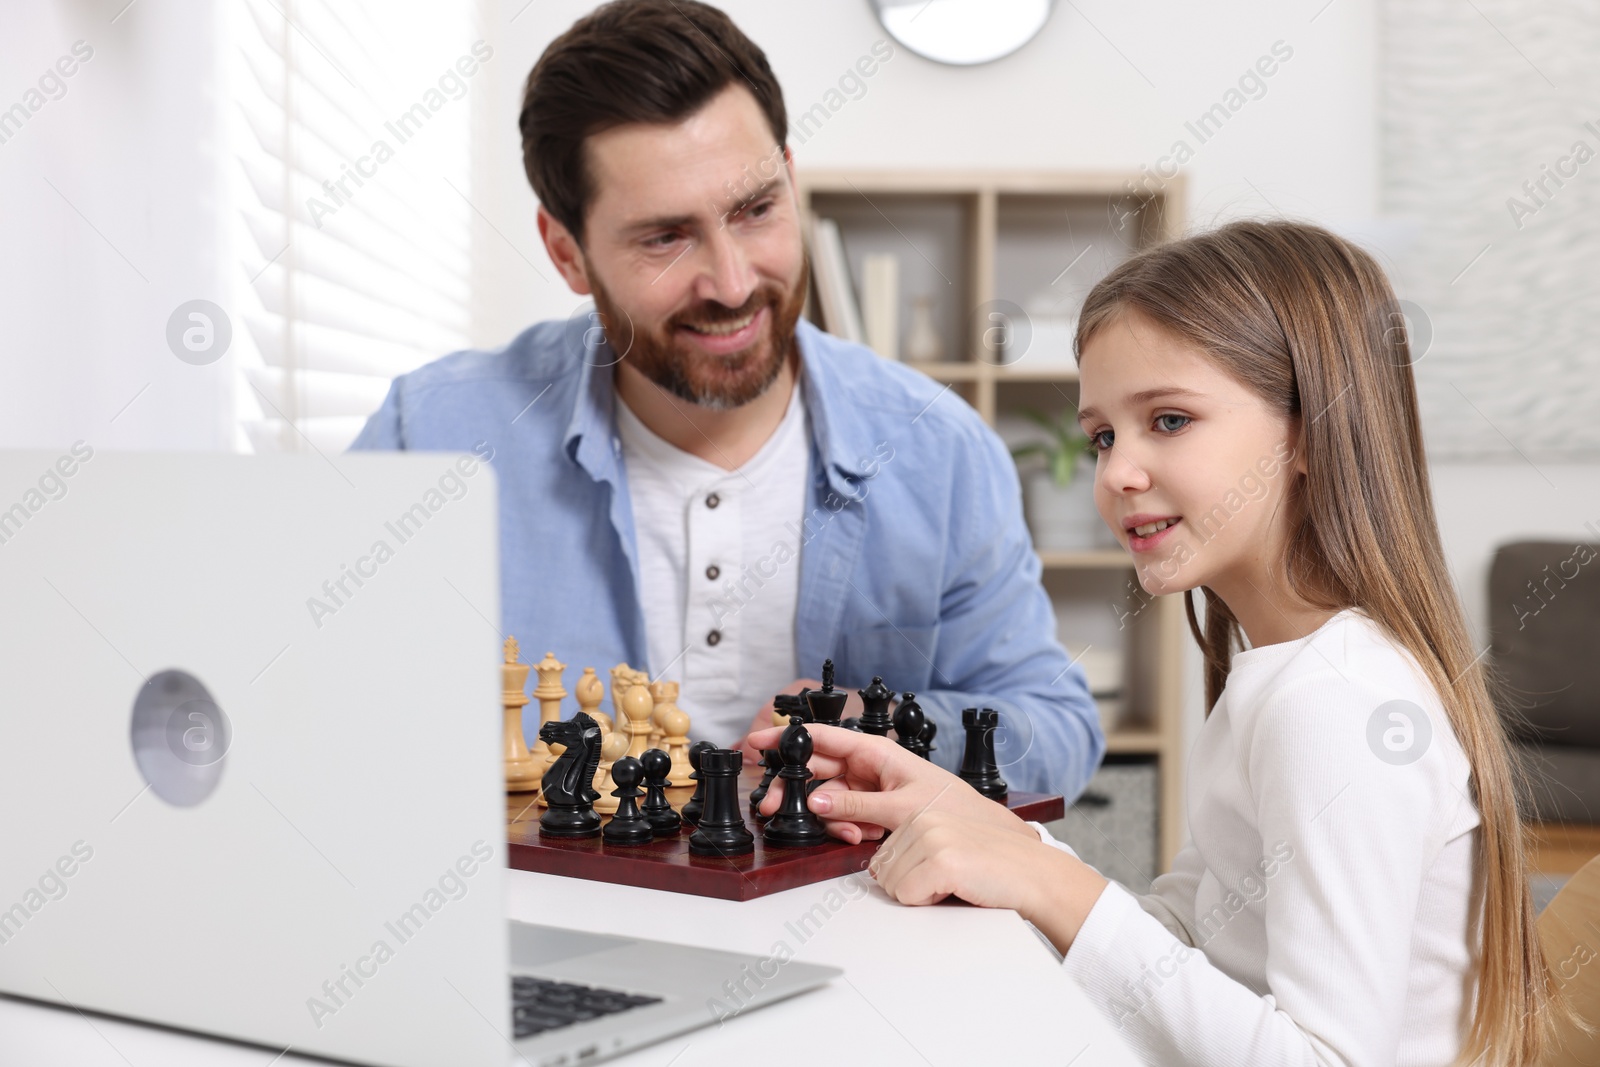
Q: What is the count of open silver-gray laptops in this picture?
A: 1